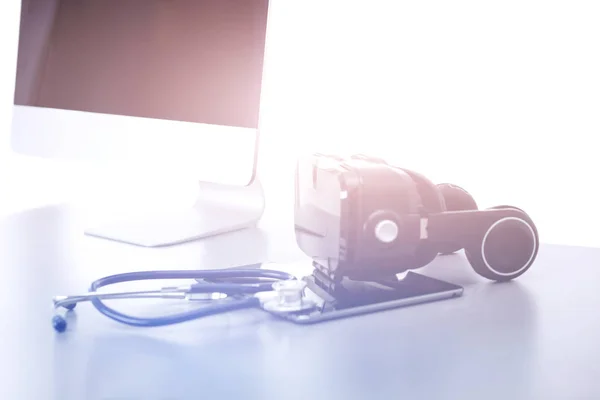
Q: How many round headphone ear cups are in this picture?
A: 2